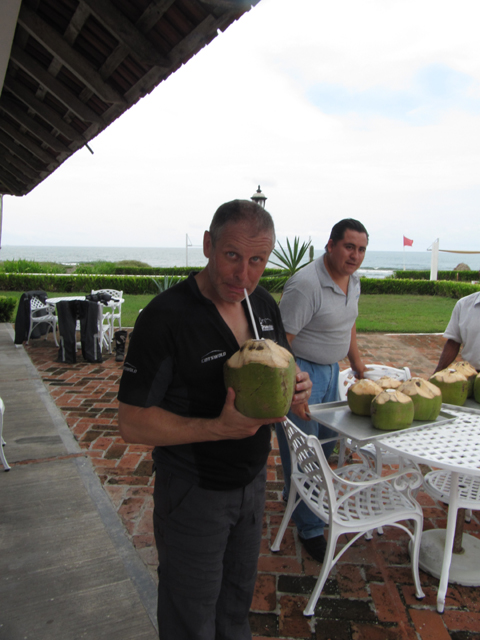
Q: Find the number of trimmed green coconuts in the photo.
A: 8